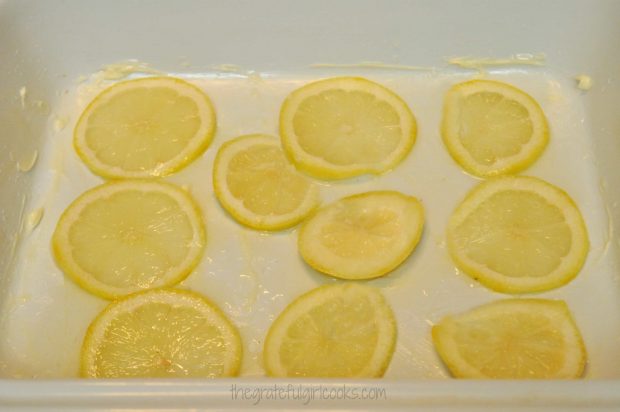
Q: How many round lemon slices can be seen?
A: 10